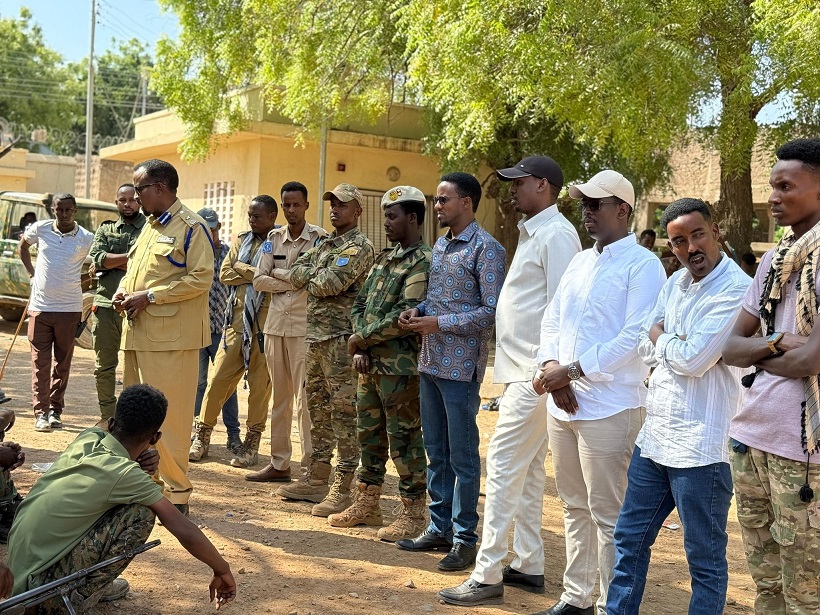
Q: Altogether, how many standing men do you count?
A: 13